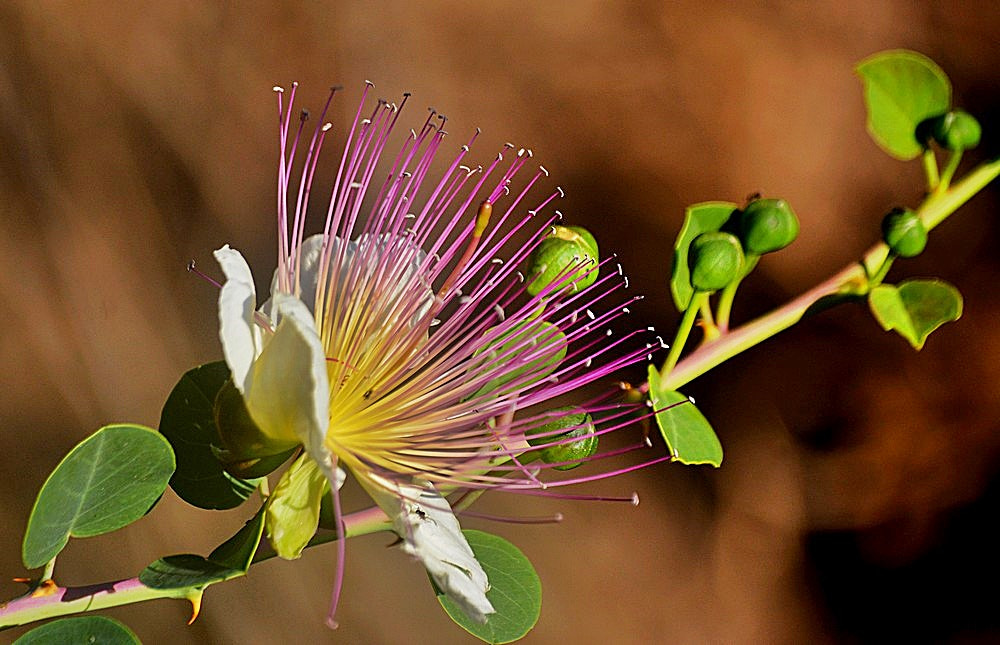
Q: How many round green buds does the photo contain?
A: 6